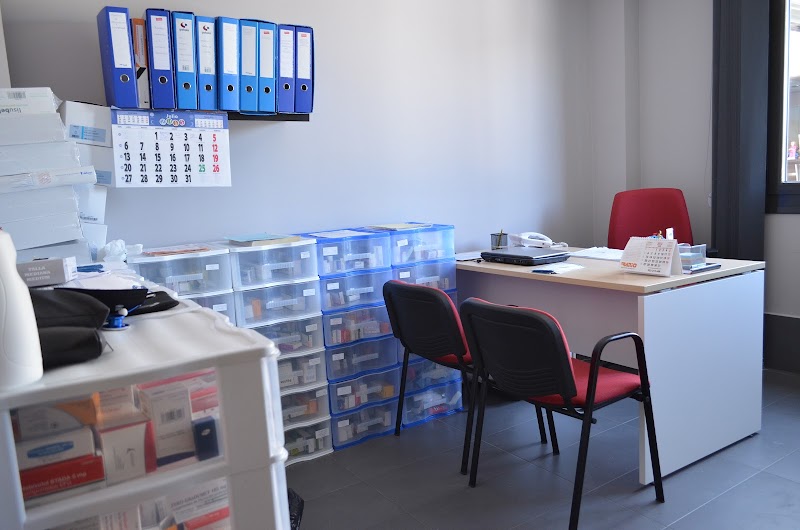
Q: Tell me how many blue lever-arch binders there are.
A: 9